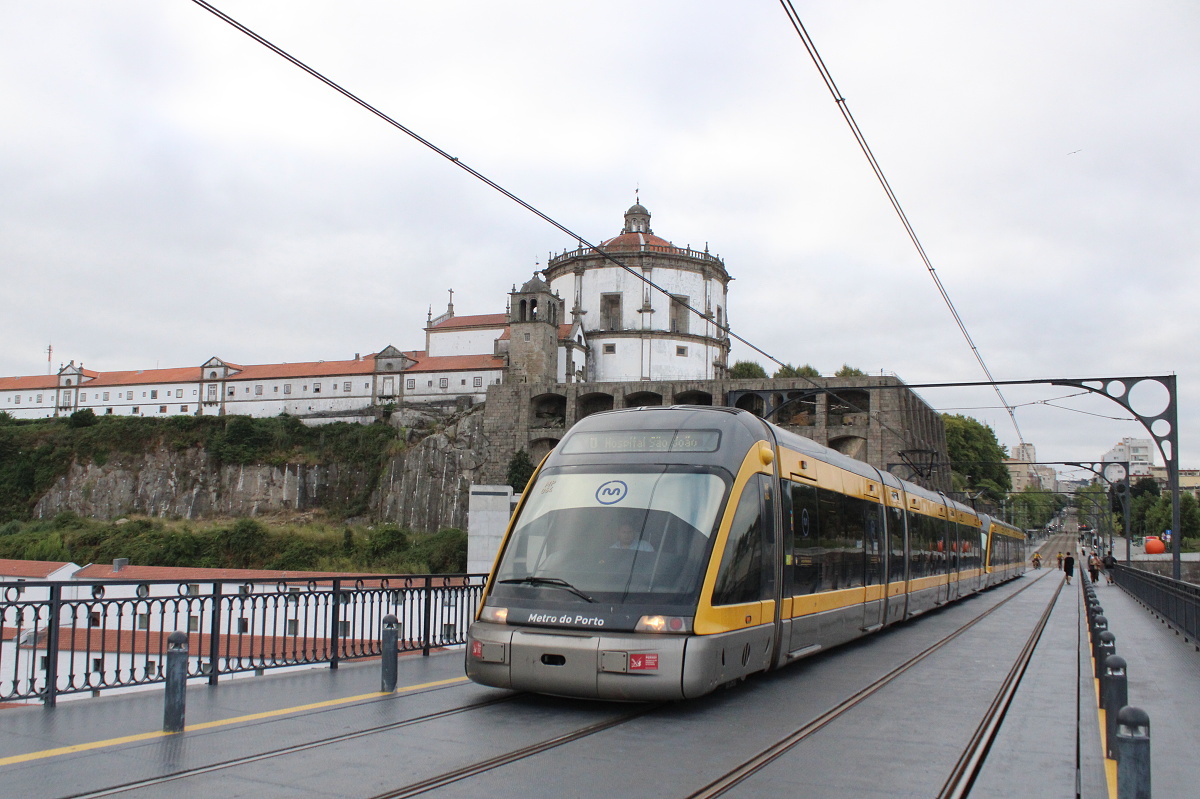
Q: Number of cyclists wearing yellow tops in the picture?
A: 2